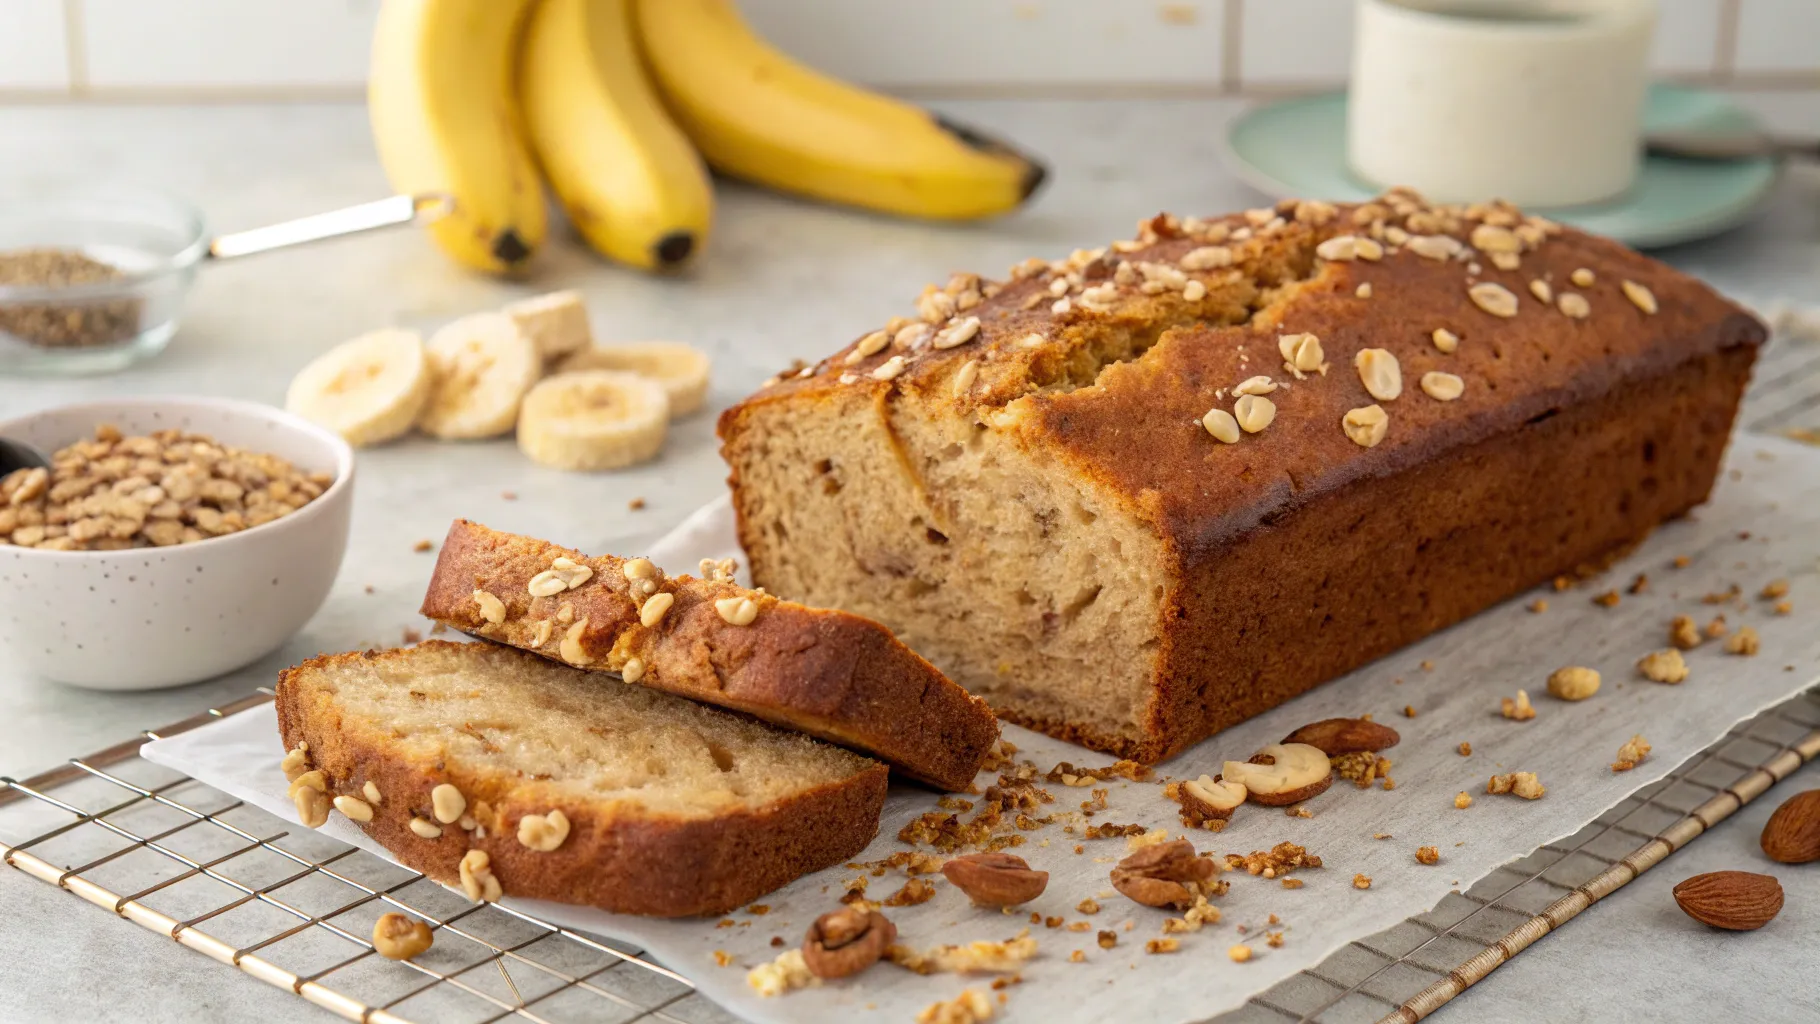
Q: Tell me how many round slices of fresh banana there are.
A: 5